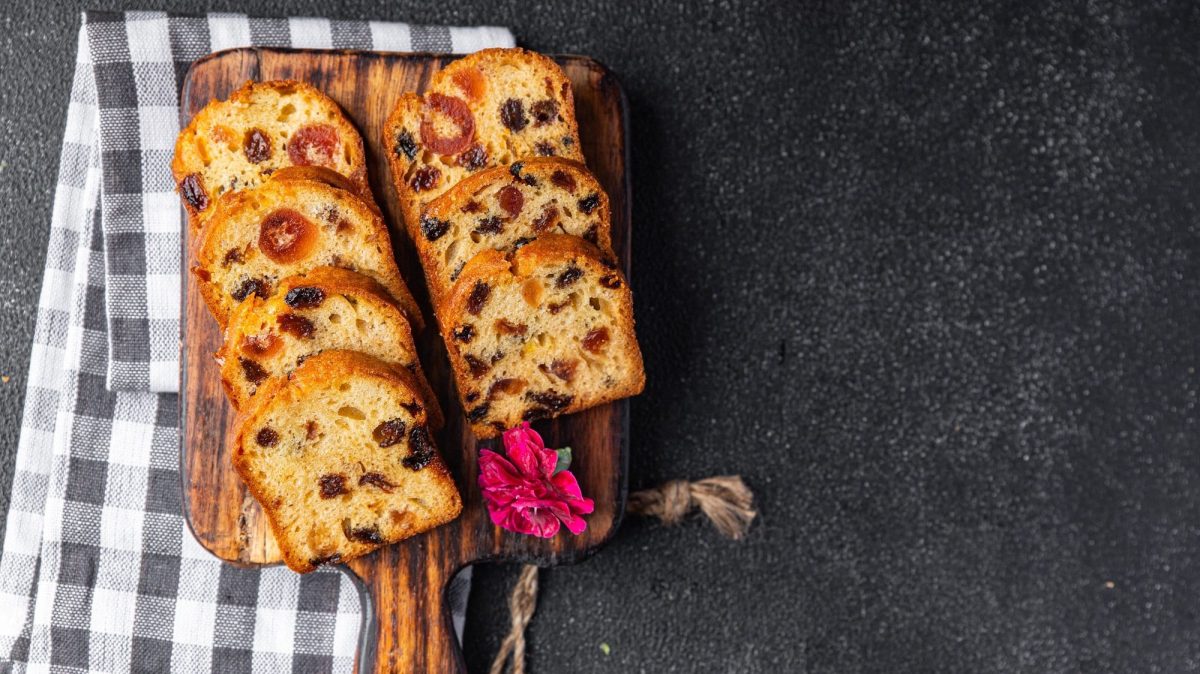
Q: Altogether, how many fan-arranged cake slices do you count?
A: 7